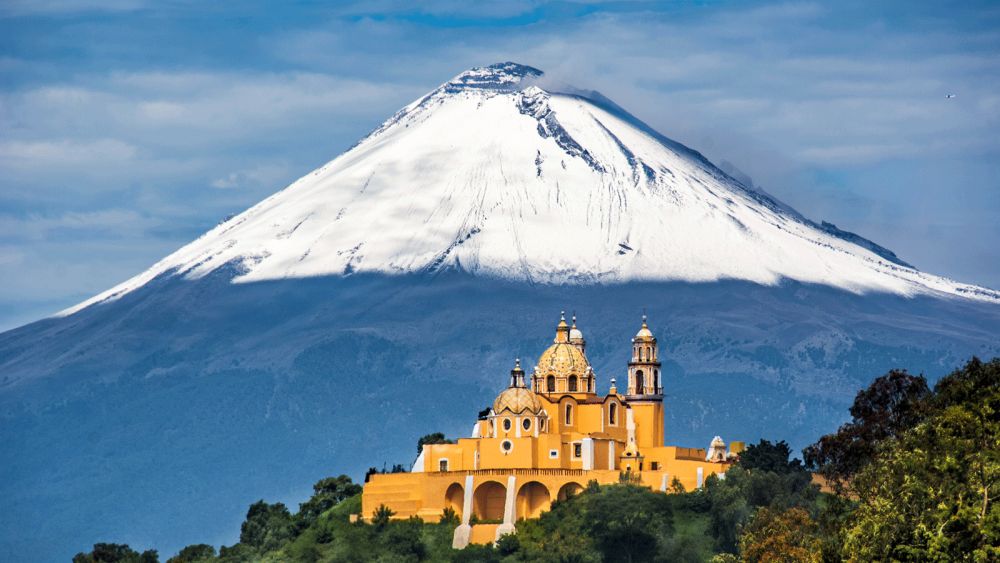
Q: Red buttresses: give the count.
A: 0